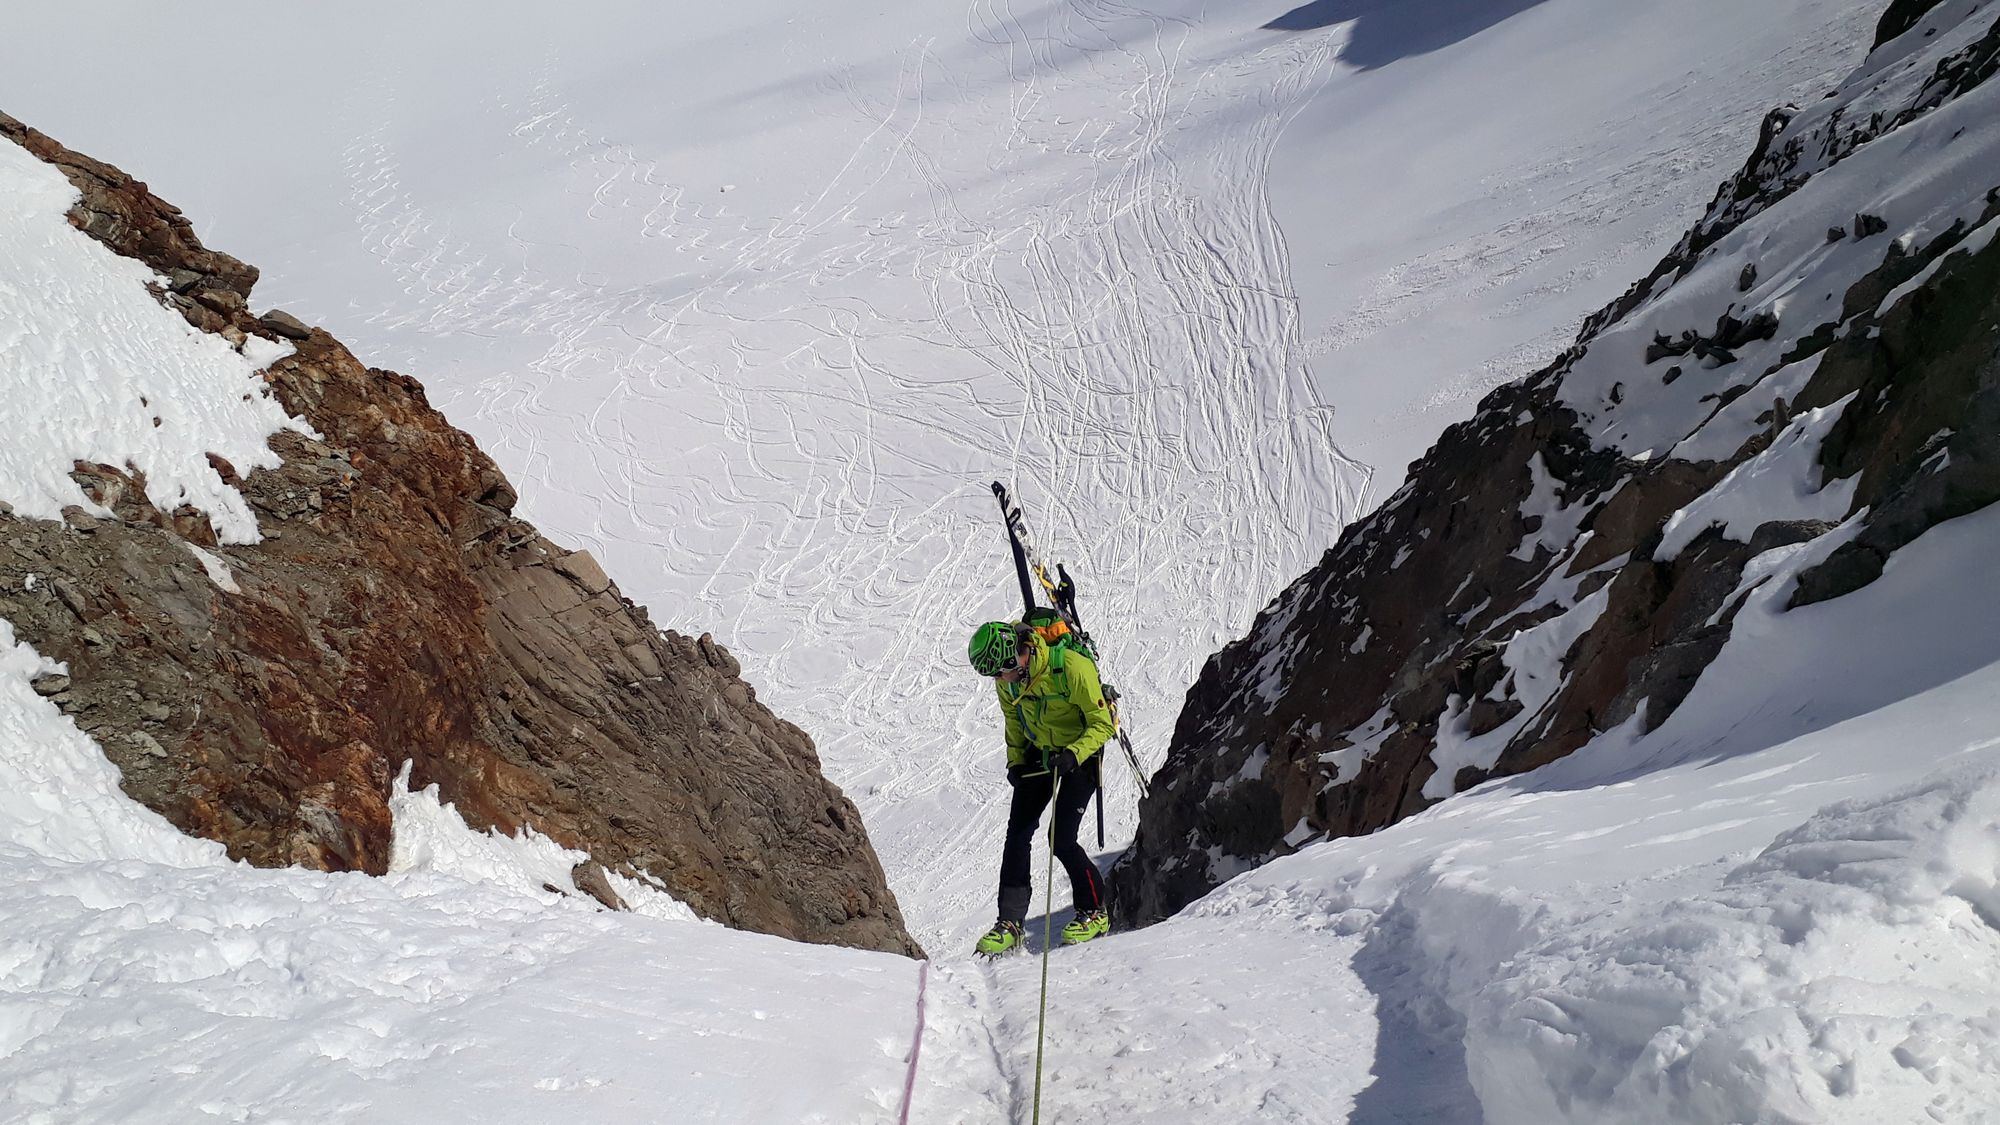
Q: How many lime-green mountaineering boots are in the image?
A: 2